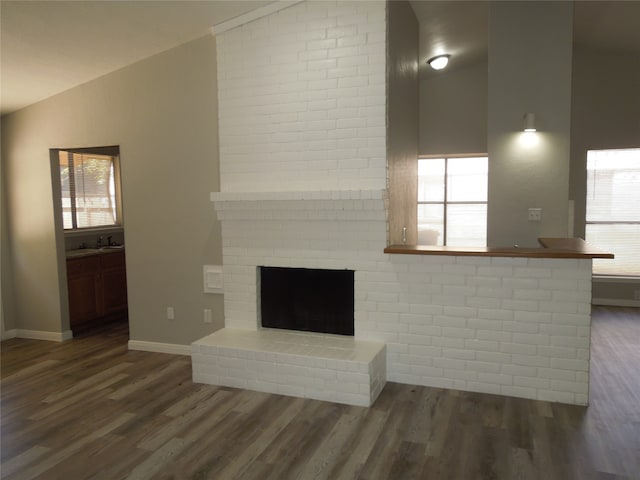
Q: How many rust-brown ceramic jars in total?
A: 0